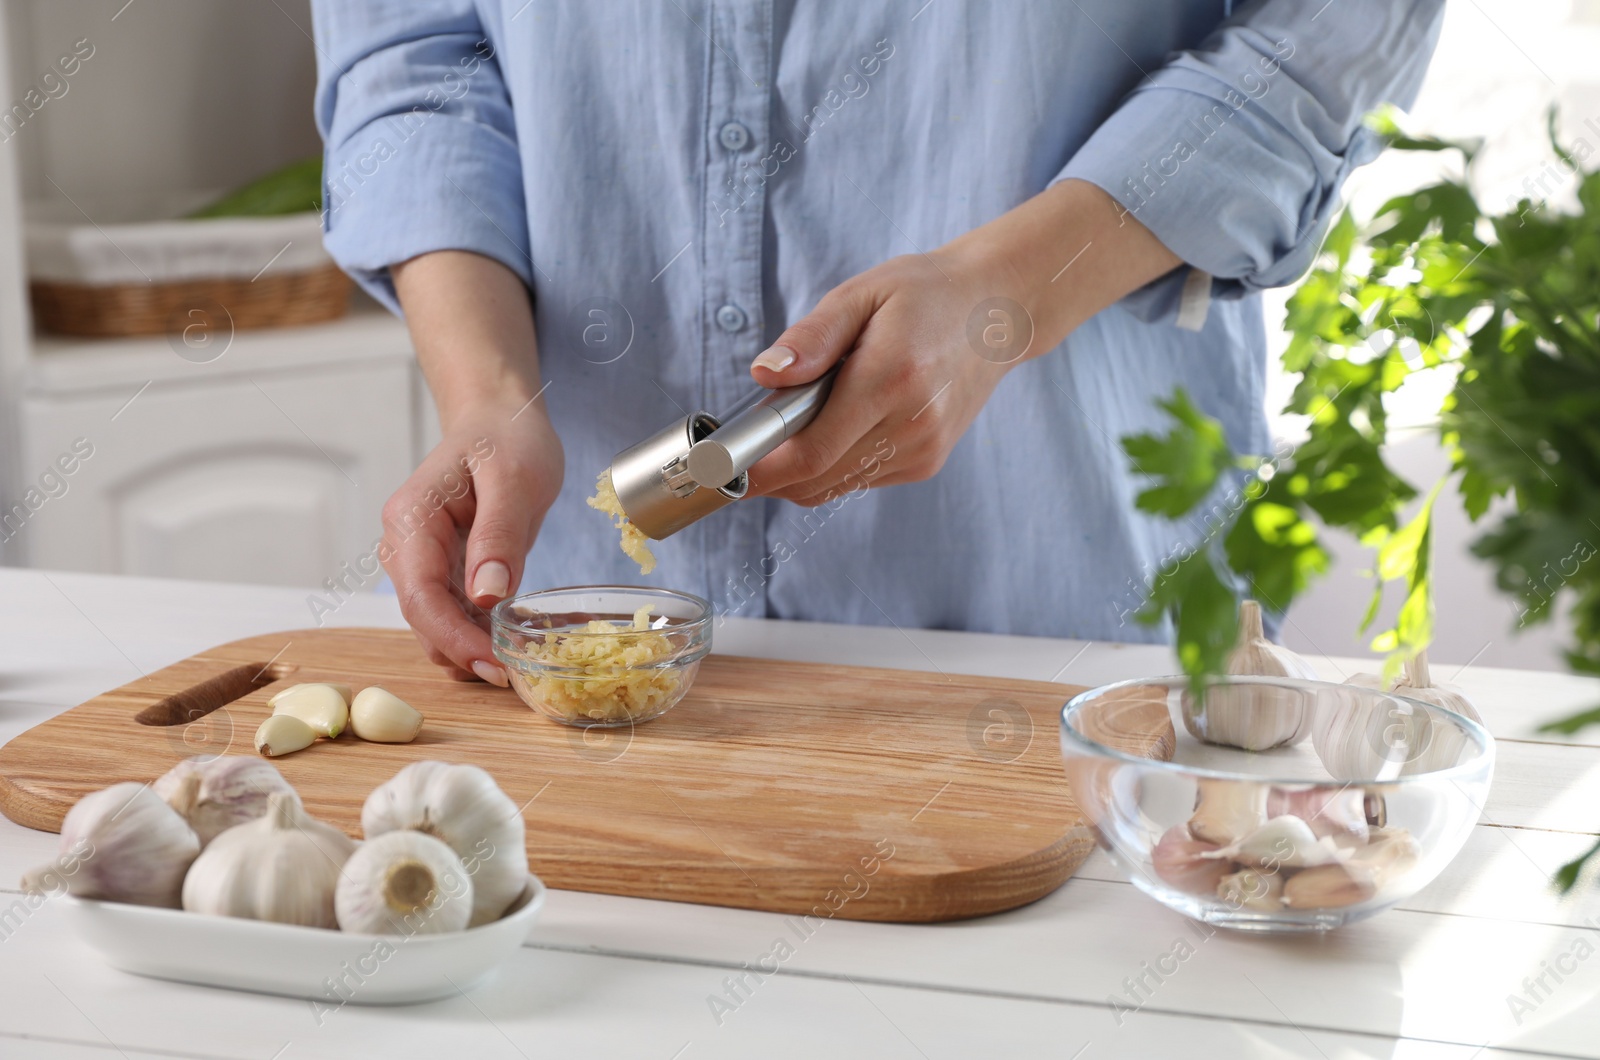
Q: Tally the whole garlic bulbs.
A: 7